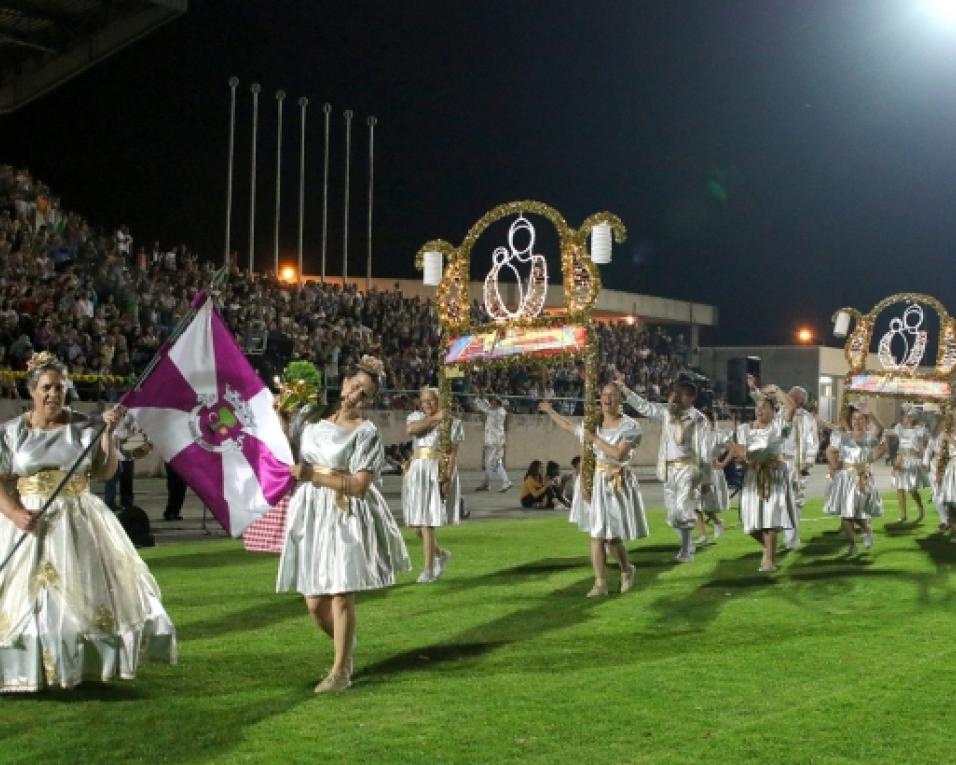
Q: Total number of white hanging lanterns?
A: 3